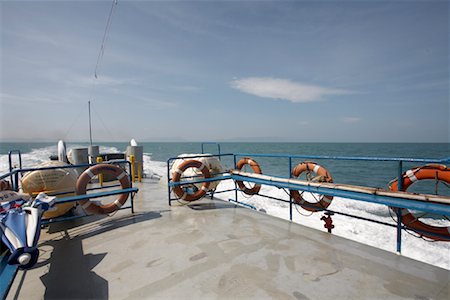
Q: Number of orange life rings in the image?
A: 5